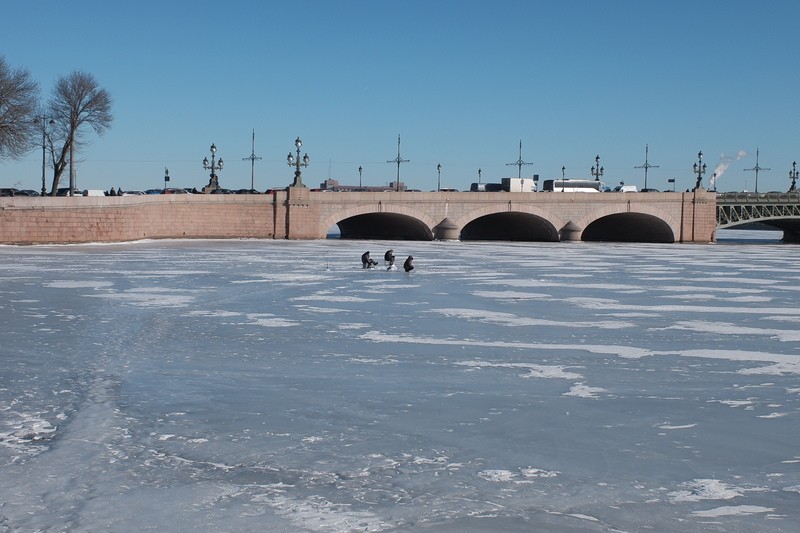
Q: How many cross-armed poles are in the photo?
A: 5